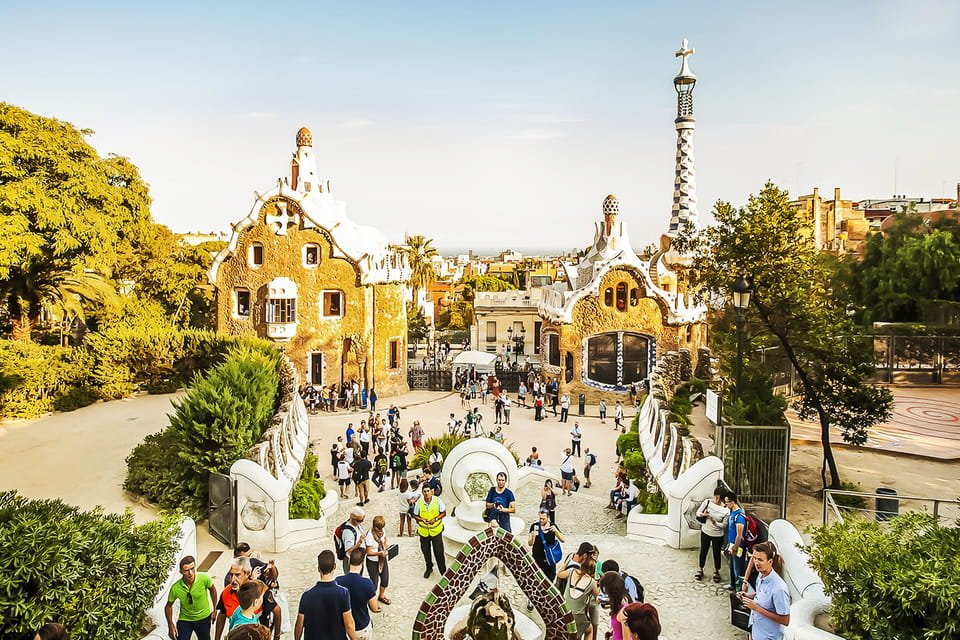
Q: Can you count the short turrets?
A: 2